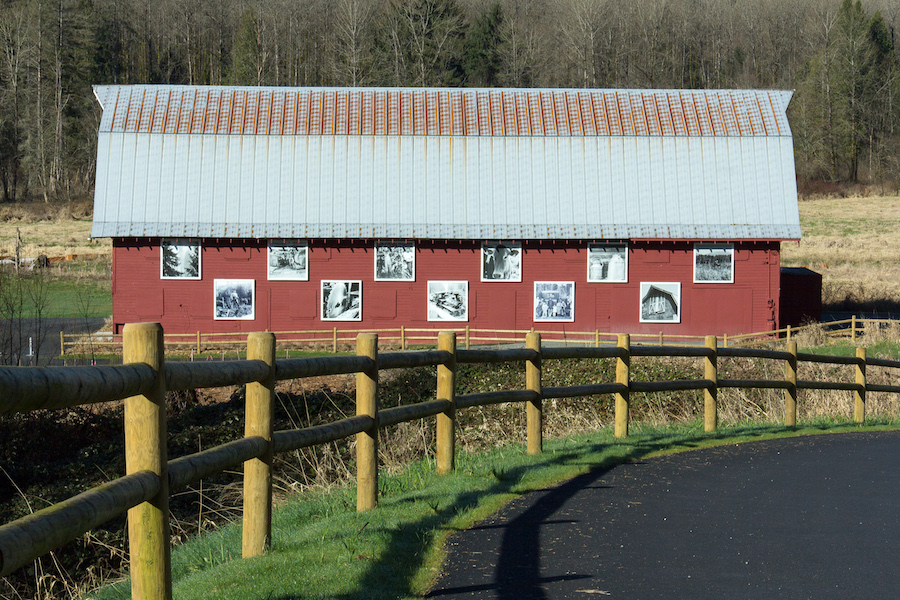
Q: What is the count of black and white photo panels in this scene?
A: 11